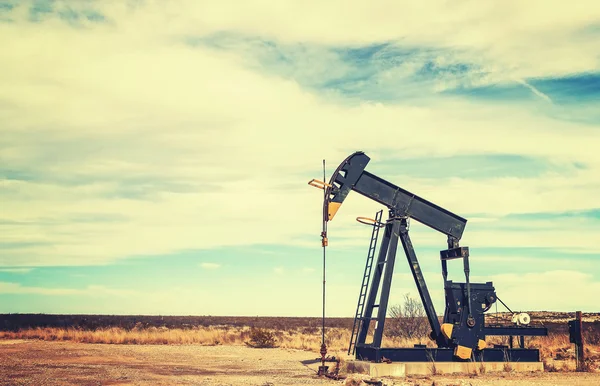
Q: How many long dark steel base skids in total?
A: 1